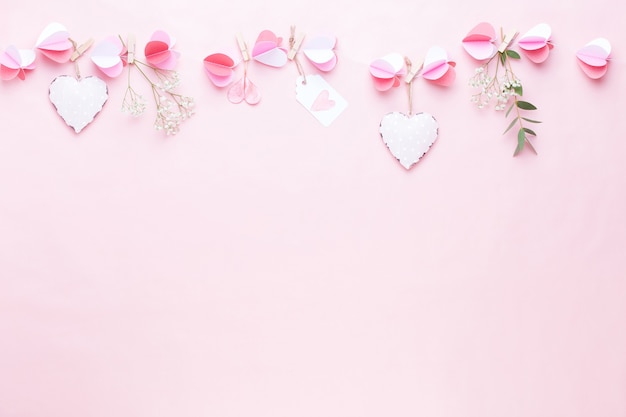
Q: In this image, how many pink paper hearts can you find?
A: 12